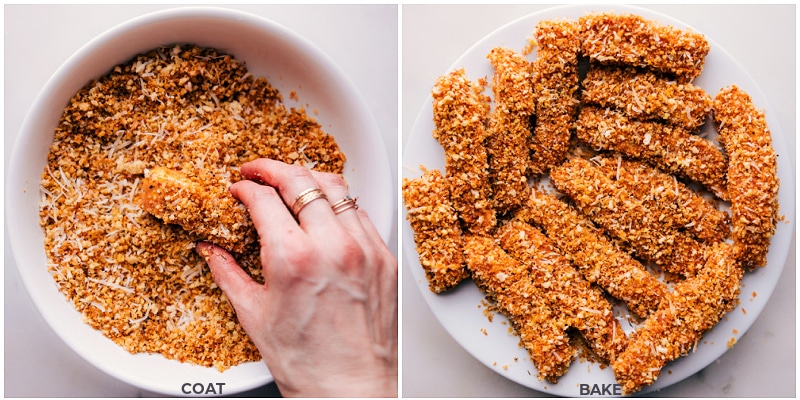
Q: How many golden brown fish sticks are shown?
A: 14